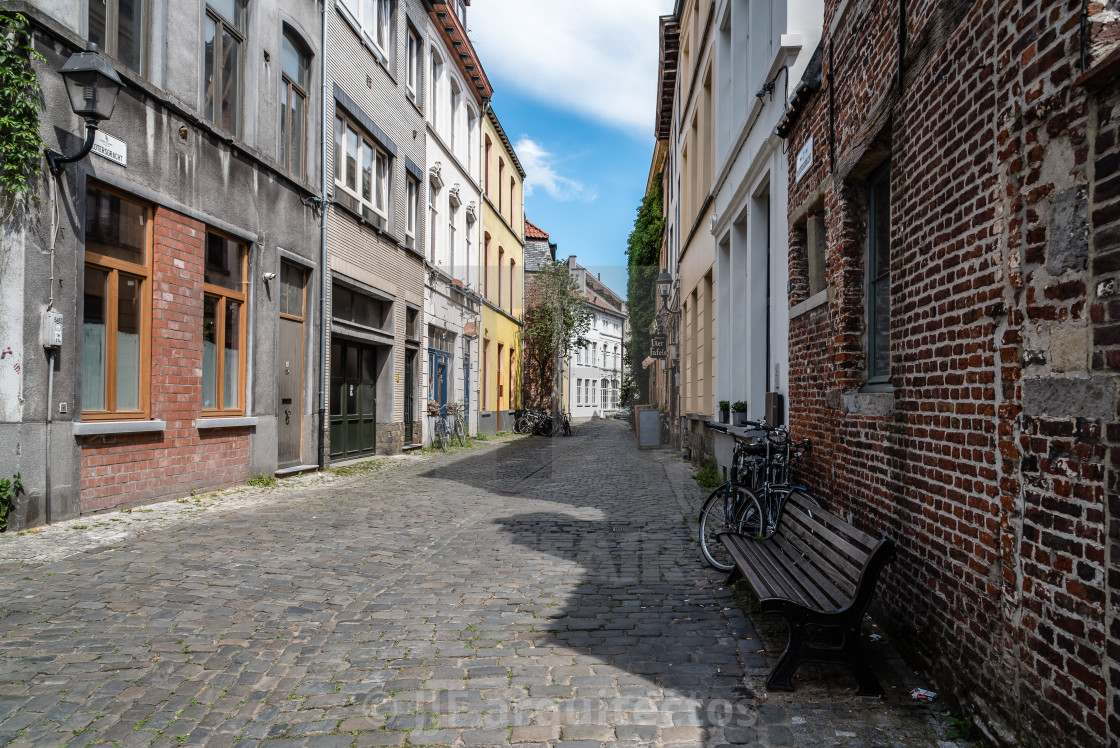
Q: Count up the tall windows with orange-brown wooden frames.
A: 2